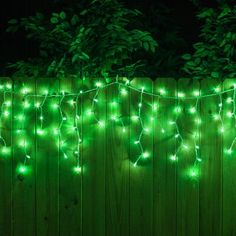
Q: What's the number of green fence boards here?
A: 11